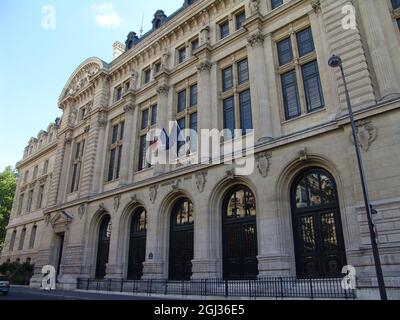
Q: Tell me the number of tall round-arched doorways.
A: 5